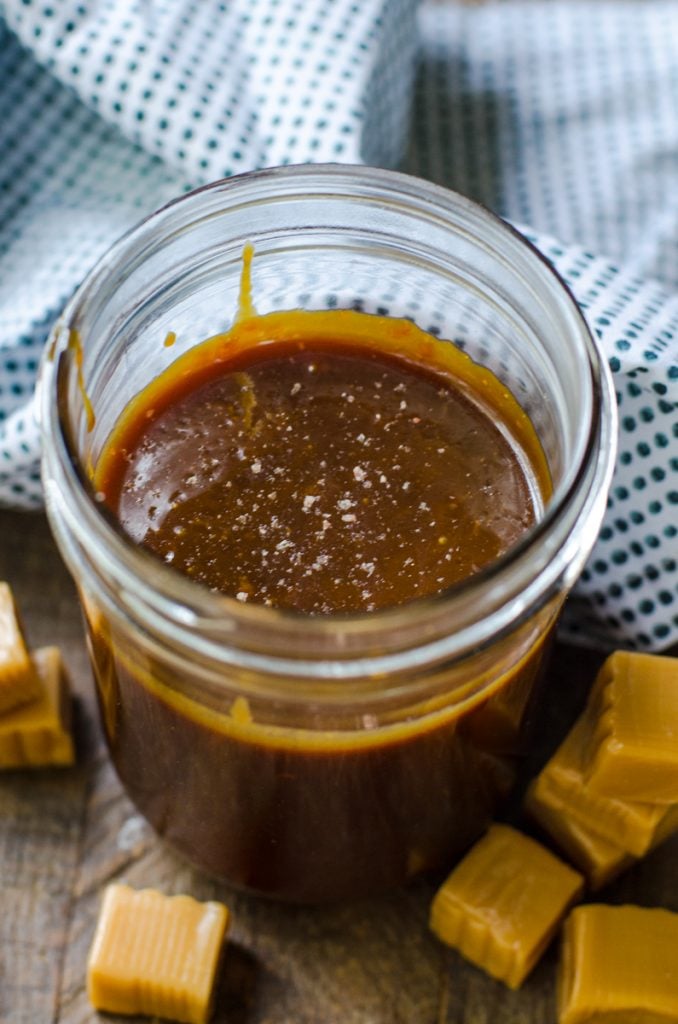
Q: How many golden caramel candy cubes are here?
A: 8